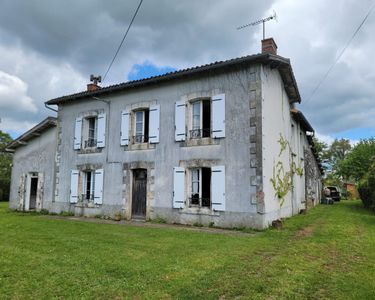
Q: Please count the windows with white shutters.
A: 5